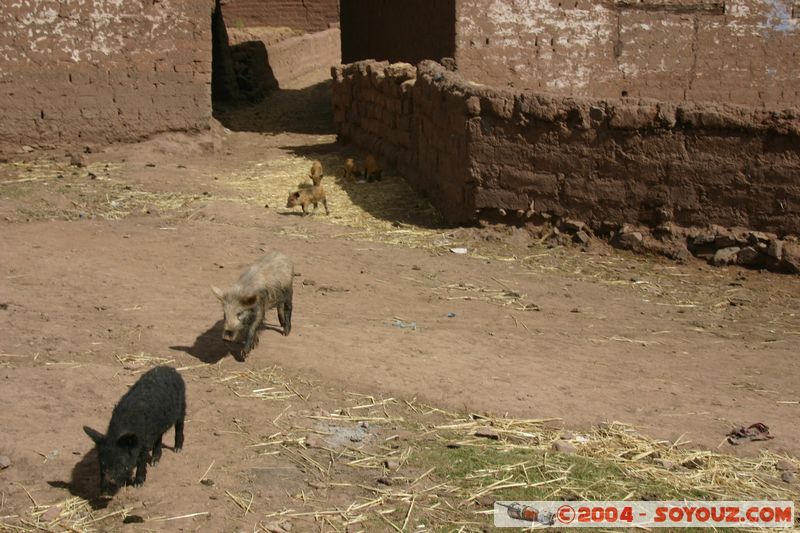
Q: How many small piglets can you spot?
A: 4